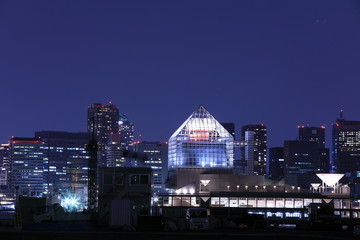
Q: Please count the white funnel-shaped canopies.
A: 3